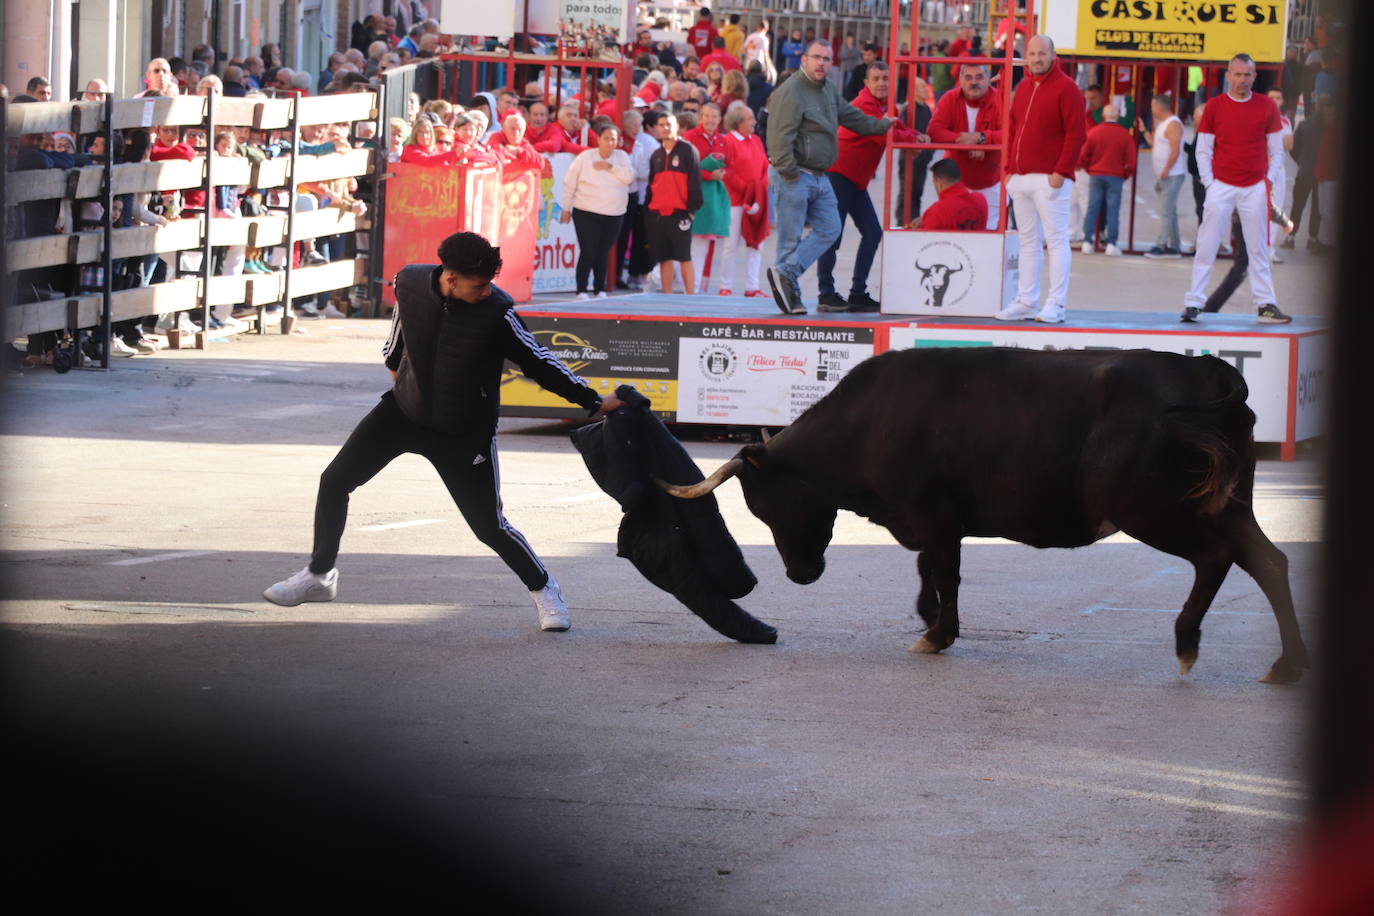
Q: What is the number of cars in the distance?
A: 0